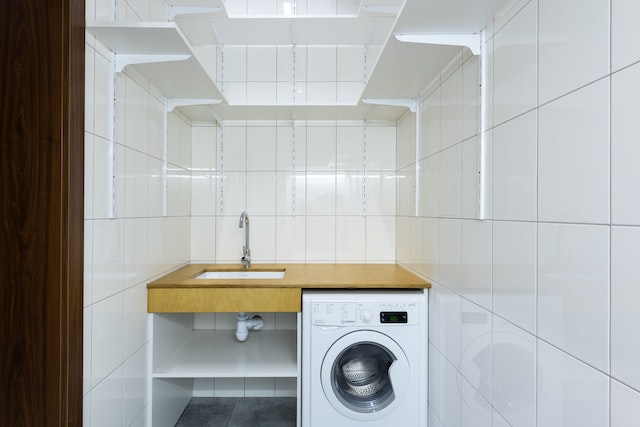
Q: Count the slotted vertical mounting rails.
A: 7